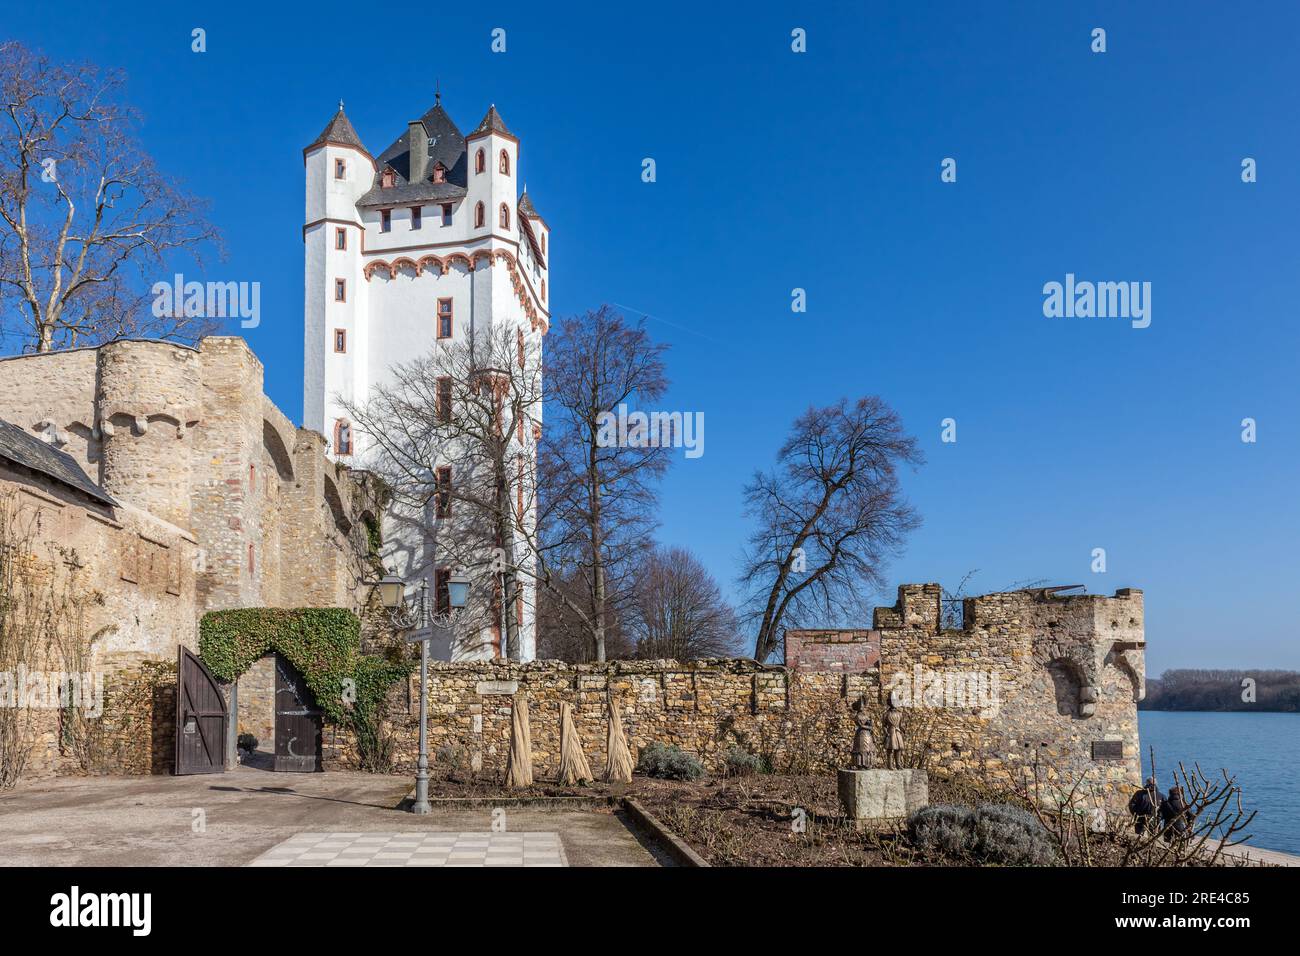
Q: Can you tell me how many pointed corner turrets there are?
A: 3